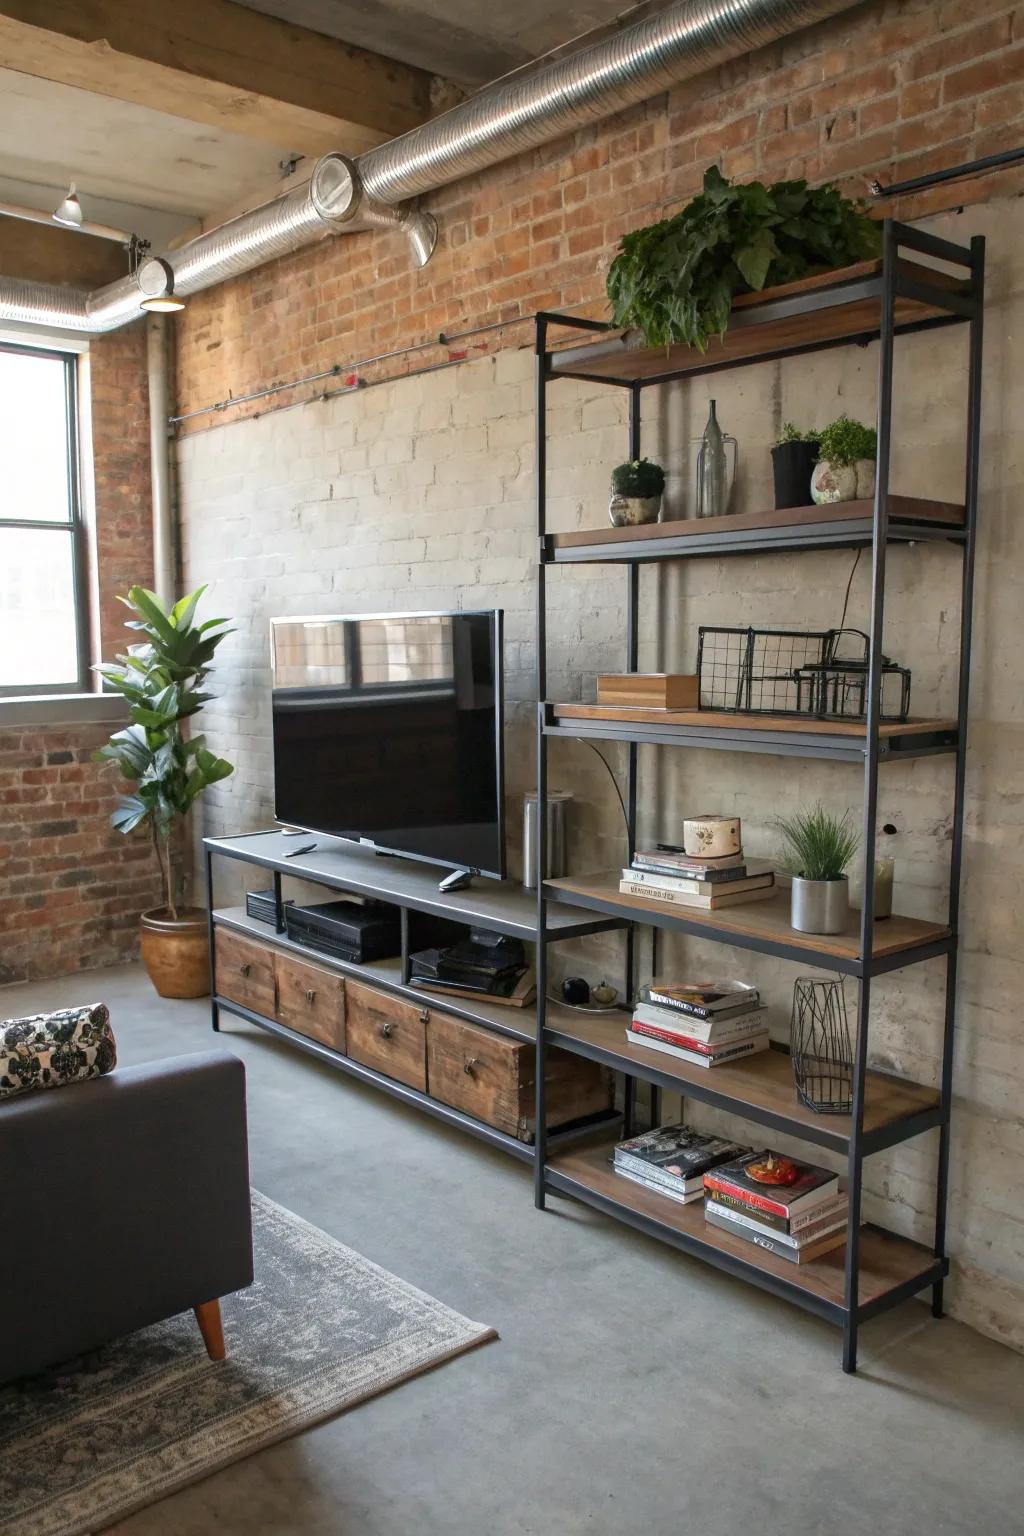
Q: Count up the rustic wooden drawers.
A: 4